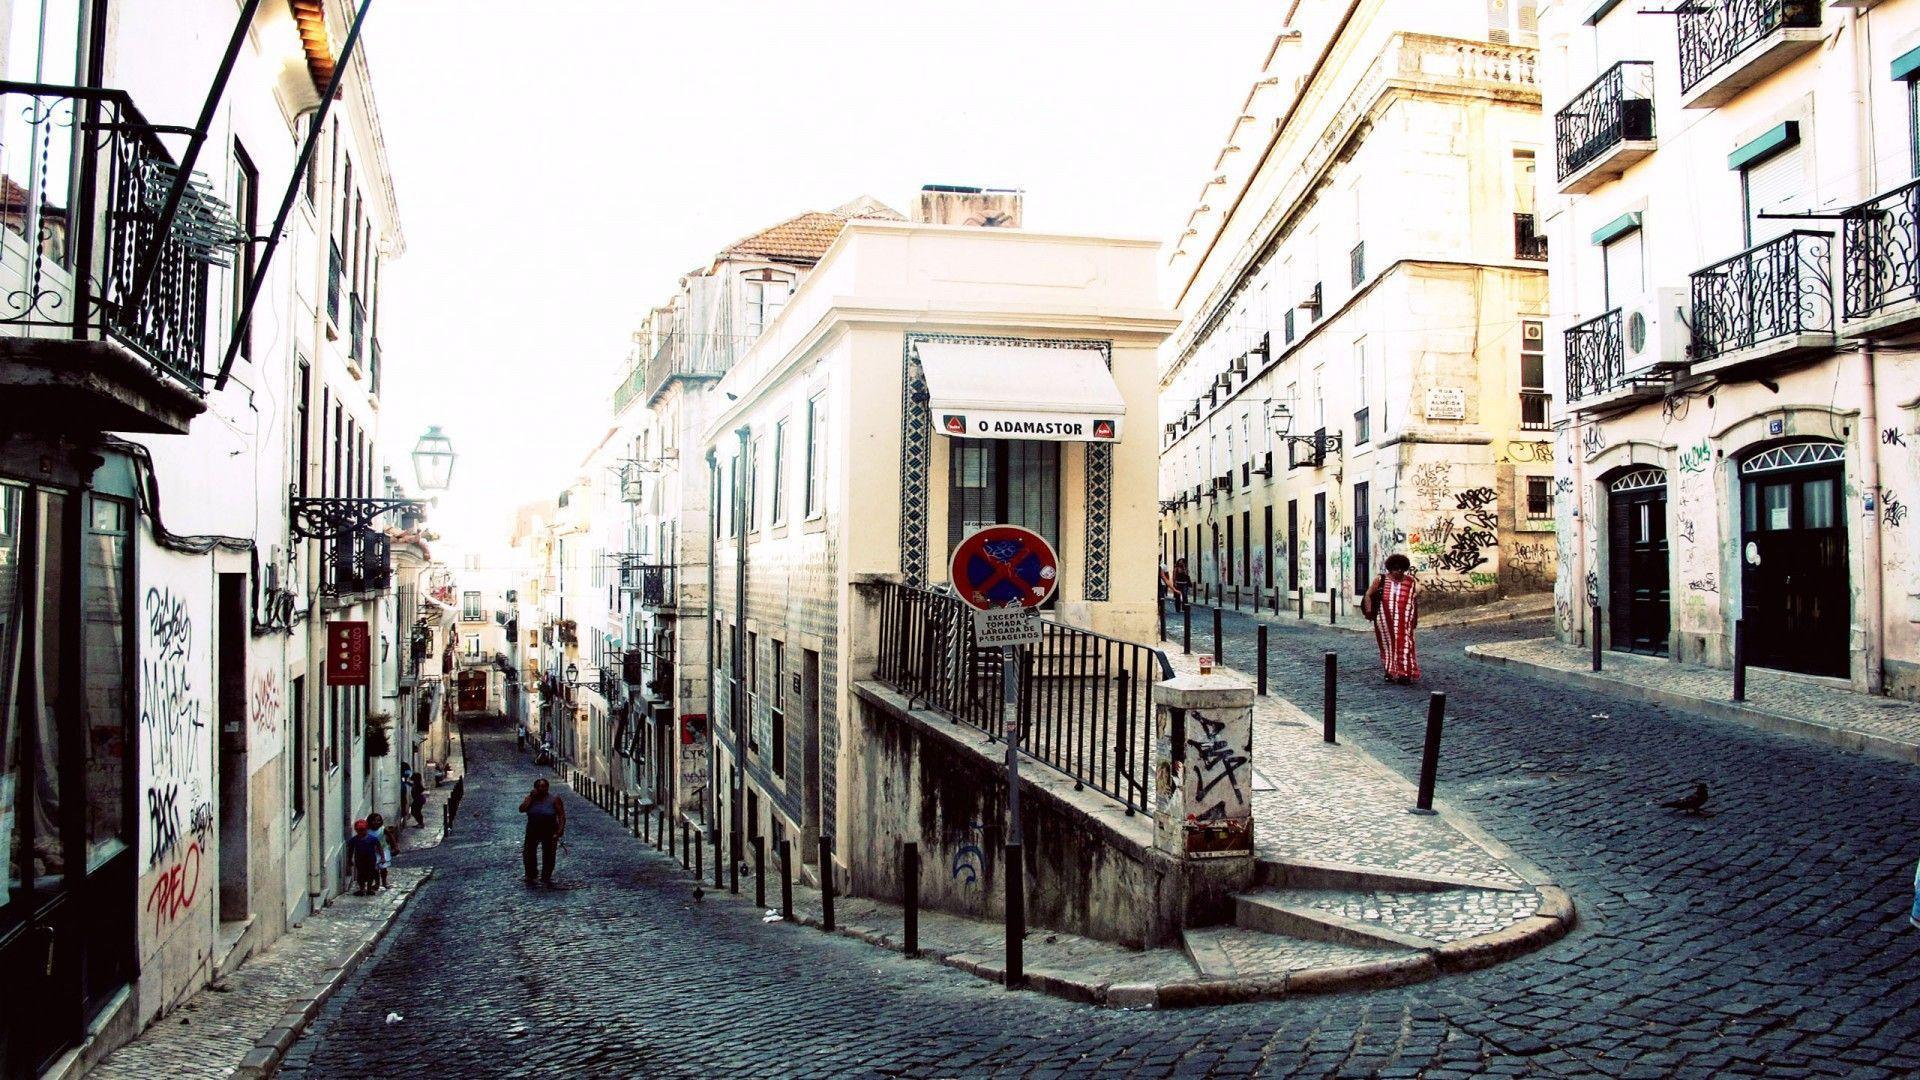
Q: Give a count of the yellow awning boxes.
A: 0